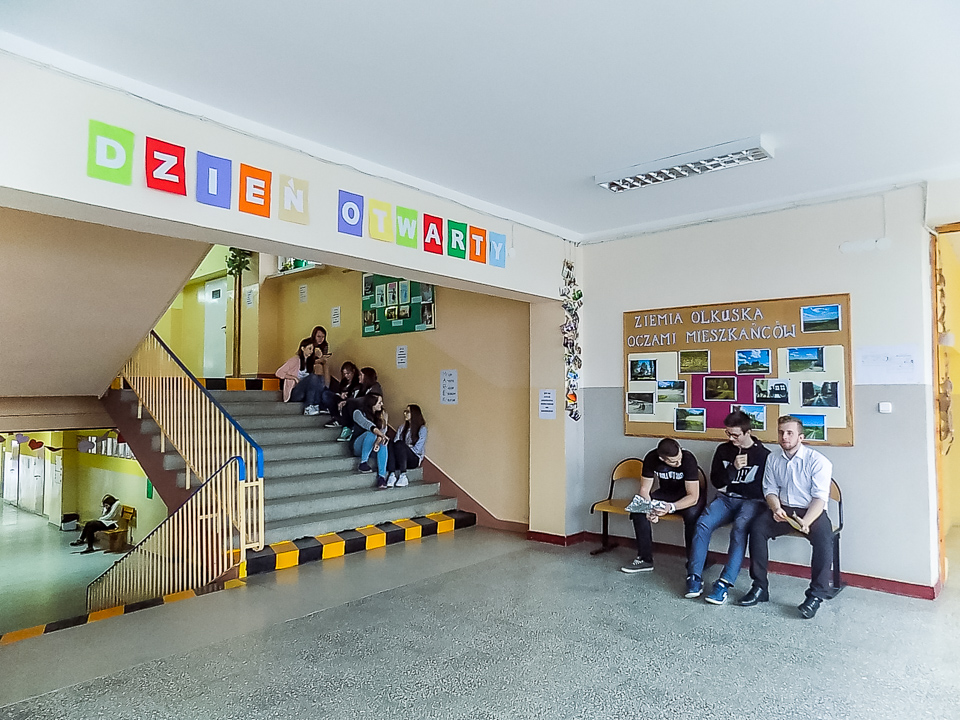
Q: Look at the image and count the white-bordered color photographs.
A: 13